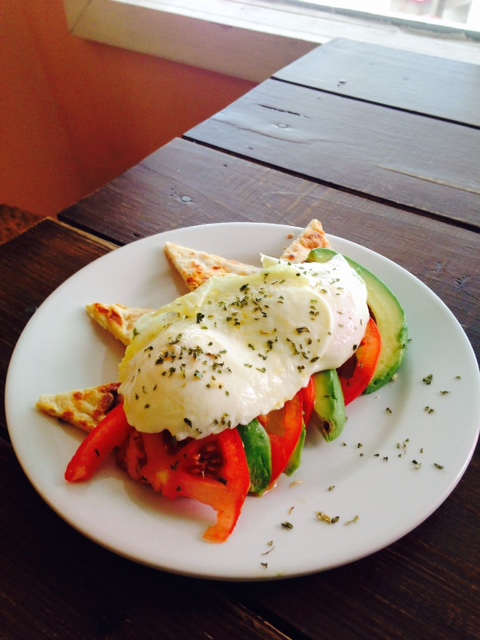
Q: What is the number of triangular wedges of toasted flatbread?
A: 4